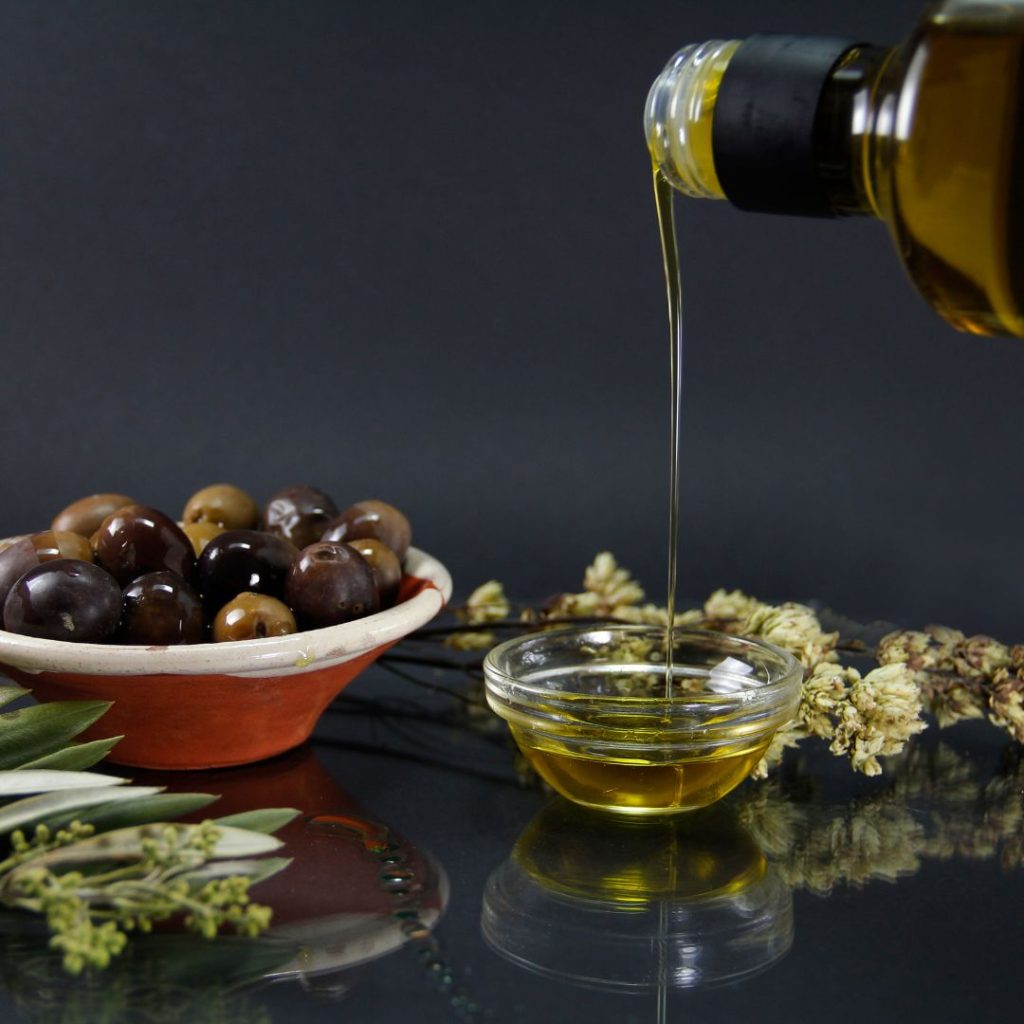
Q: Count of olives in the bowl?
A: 14